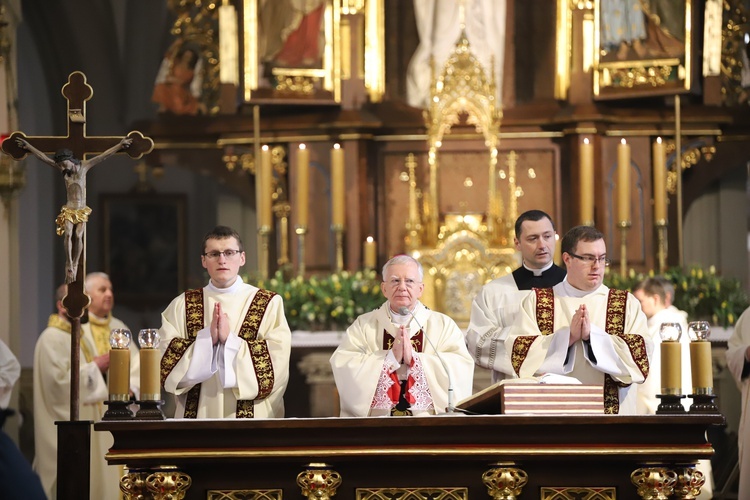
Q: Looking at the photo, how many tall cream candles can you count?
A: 6